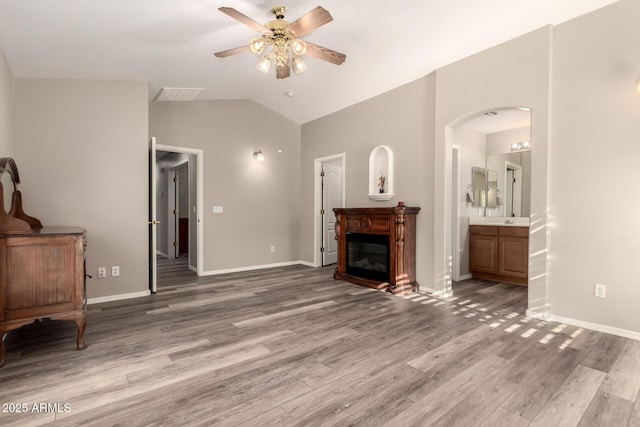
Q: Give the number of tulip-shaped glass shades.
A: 4